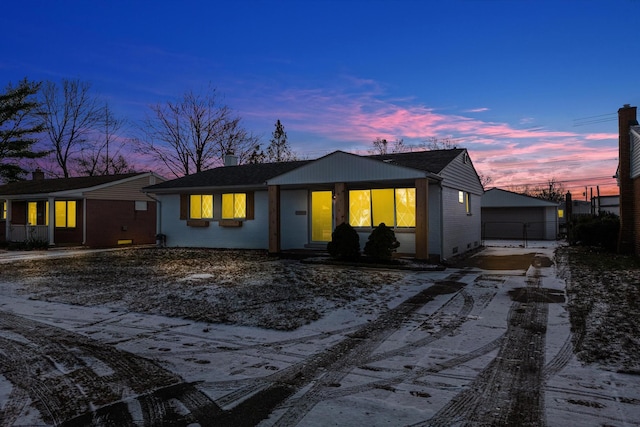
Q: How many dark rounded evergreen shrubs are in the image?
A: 2